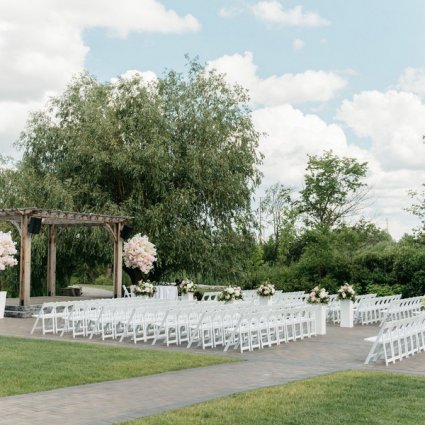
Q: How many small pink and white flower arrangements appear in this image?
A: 6